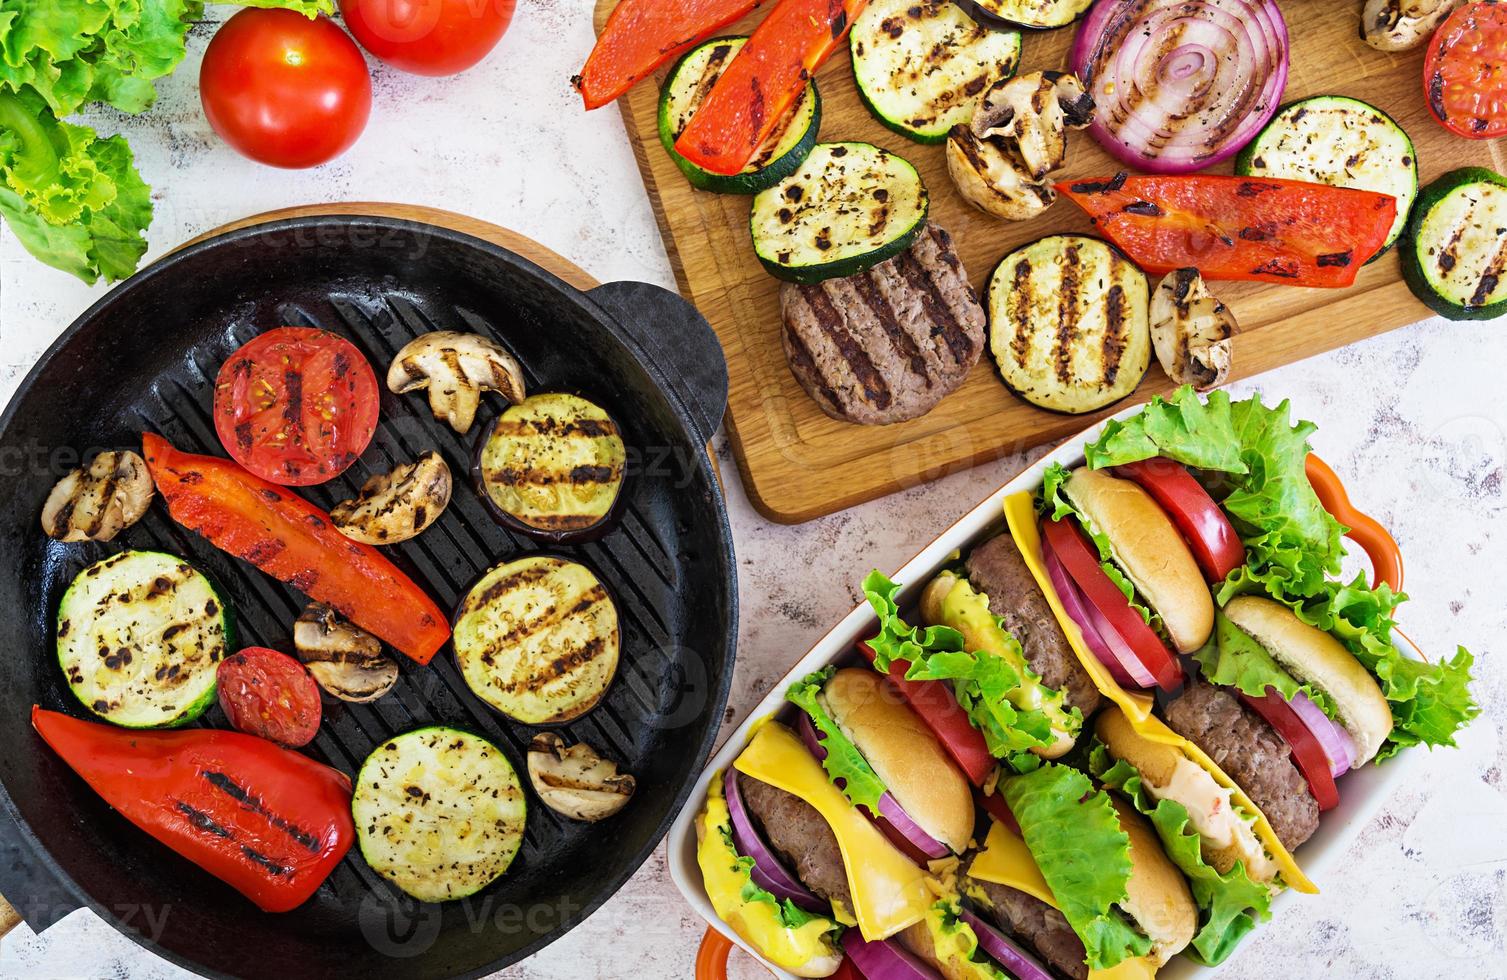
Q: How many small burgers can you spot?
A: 4